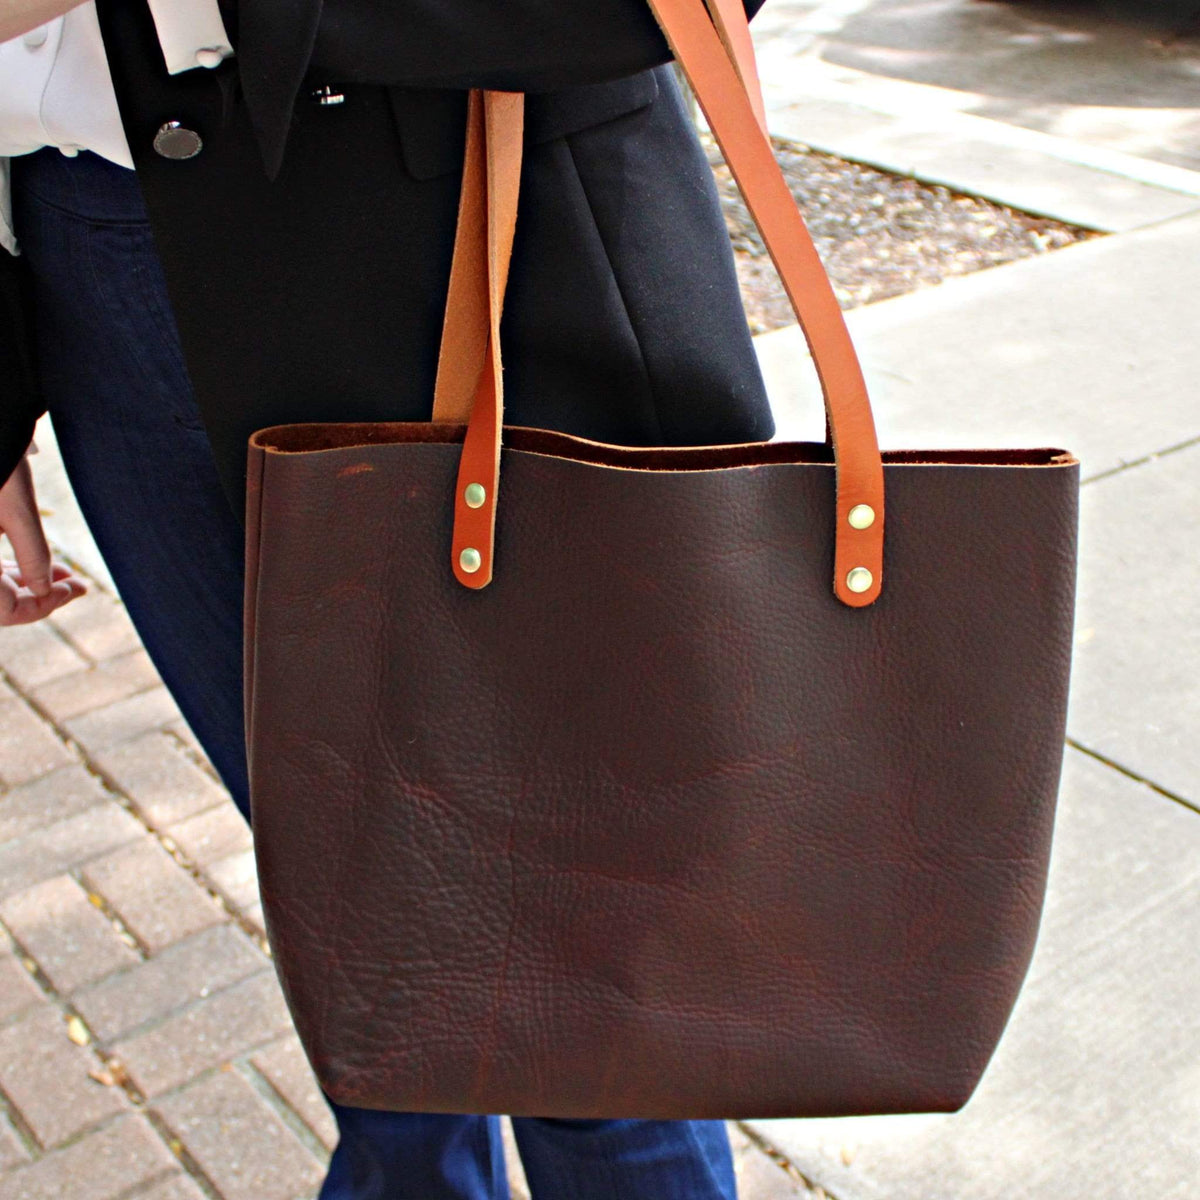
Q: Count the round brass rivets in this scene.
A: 4